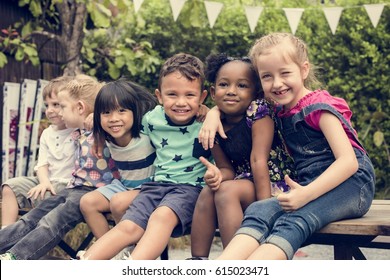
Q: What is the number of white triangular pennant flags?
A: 7